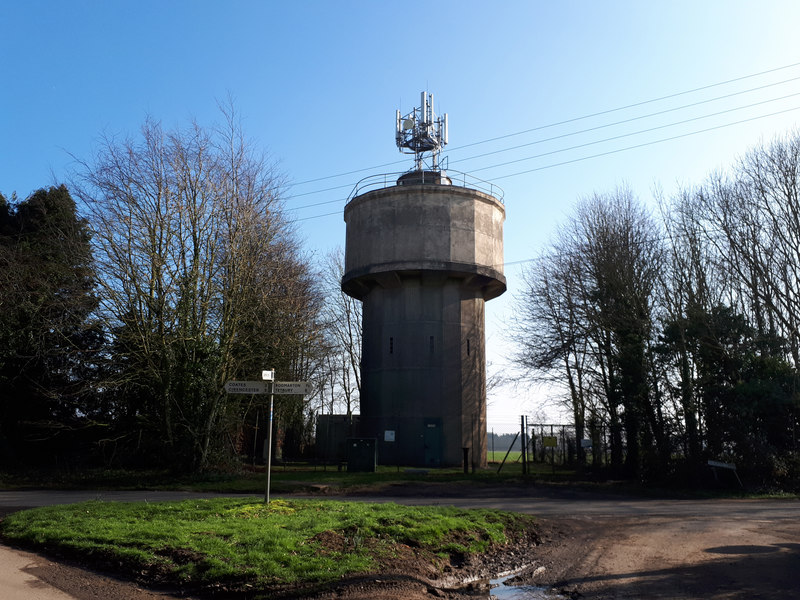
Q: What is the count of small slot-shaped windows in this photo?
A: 3